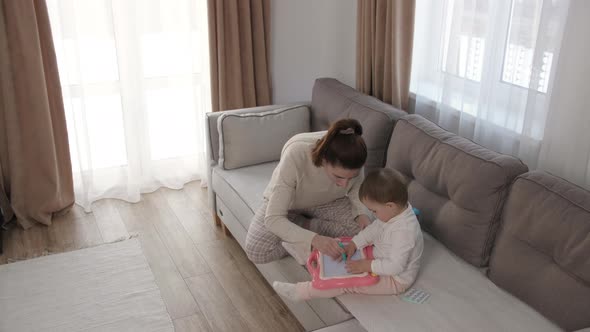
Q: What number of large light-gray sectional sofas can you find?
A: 1